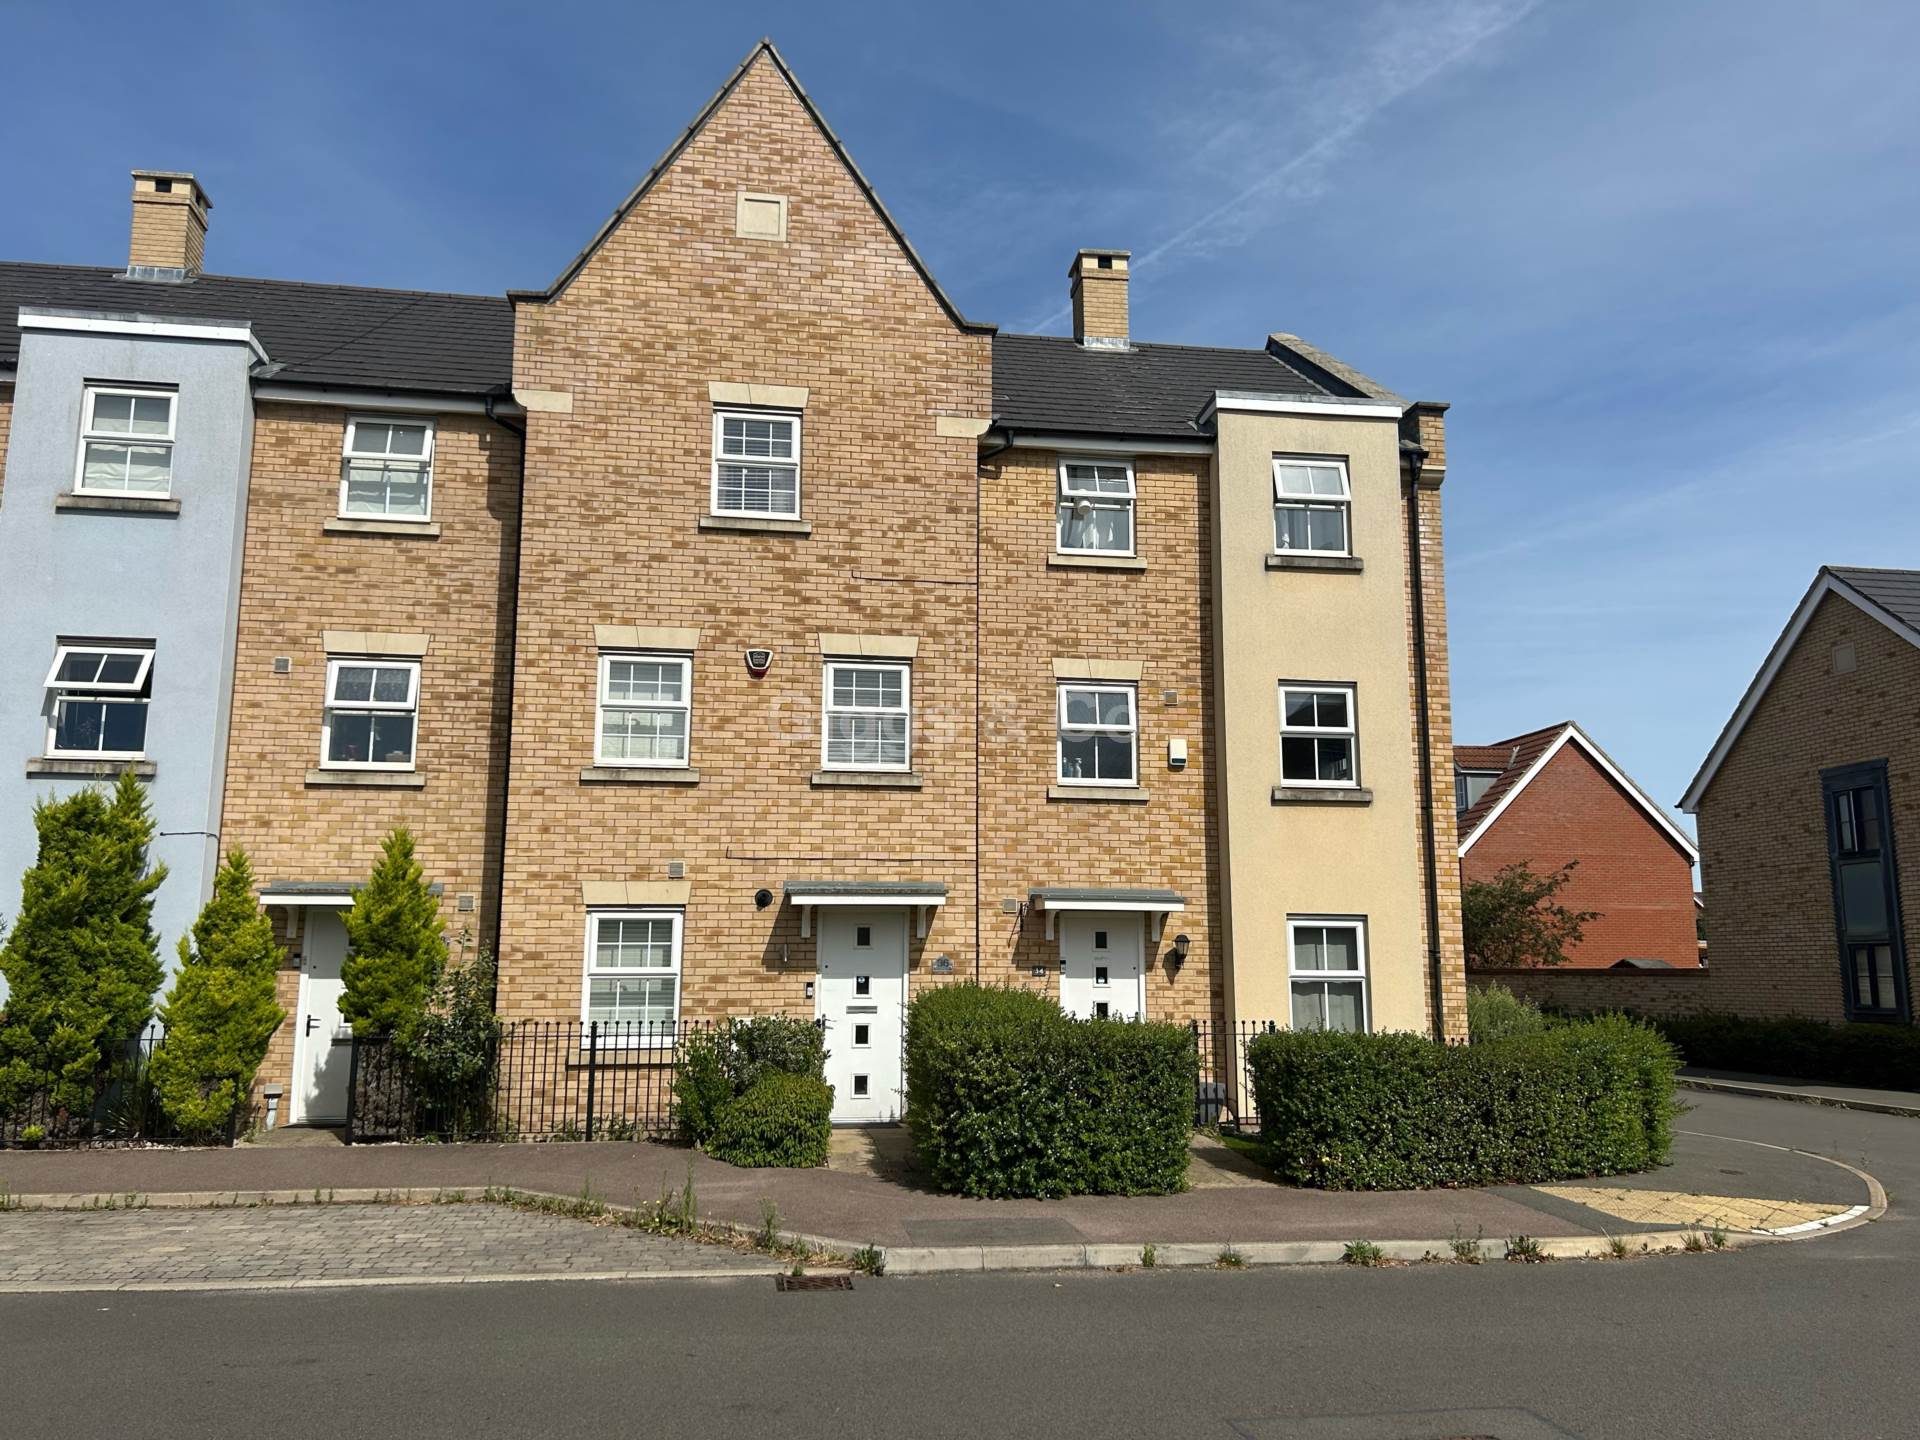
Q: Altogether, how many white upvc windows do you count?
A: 13